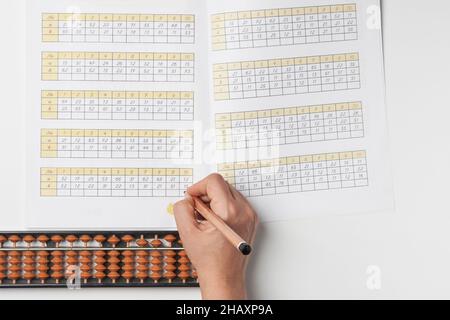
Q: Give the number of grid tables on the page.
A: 9